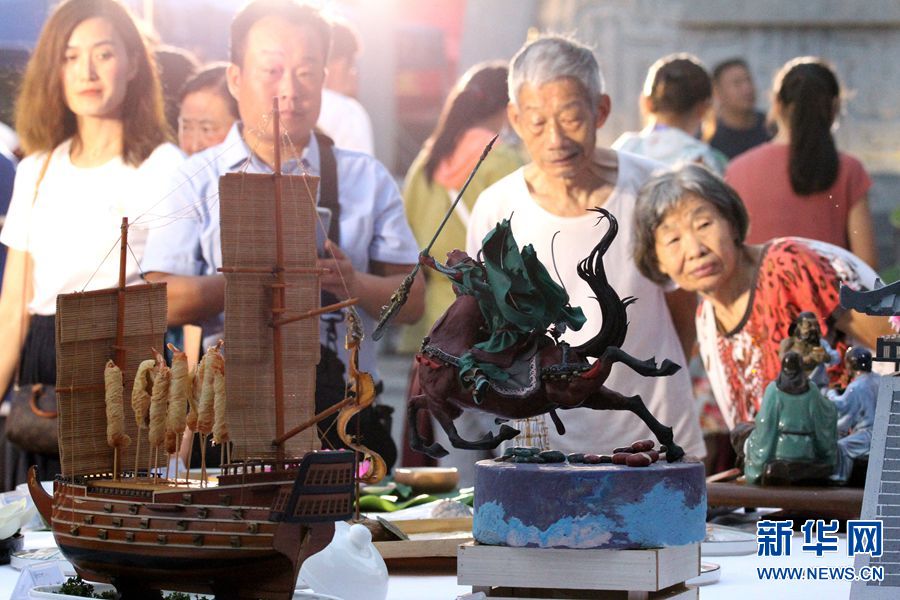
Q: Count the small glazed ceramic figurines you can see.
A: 3